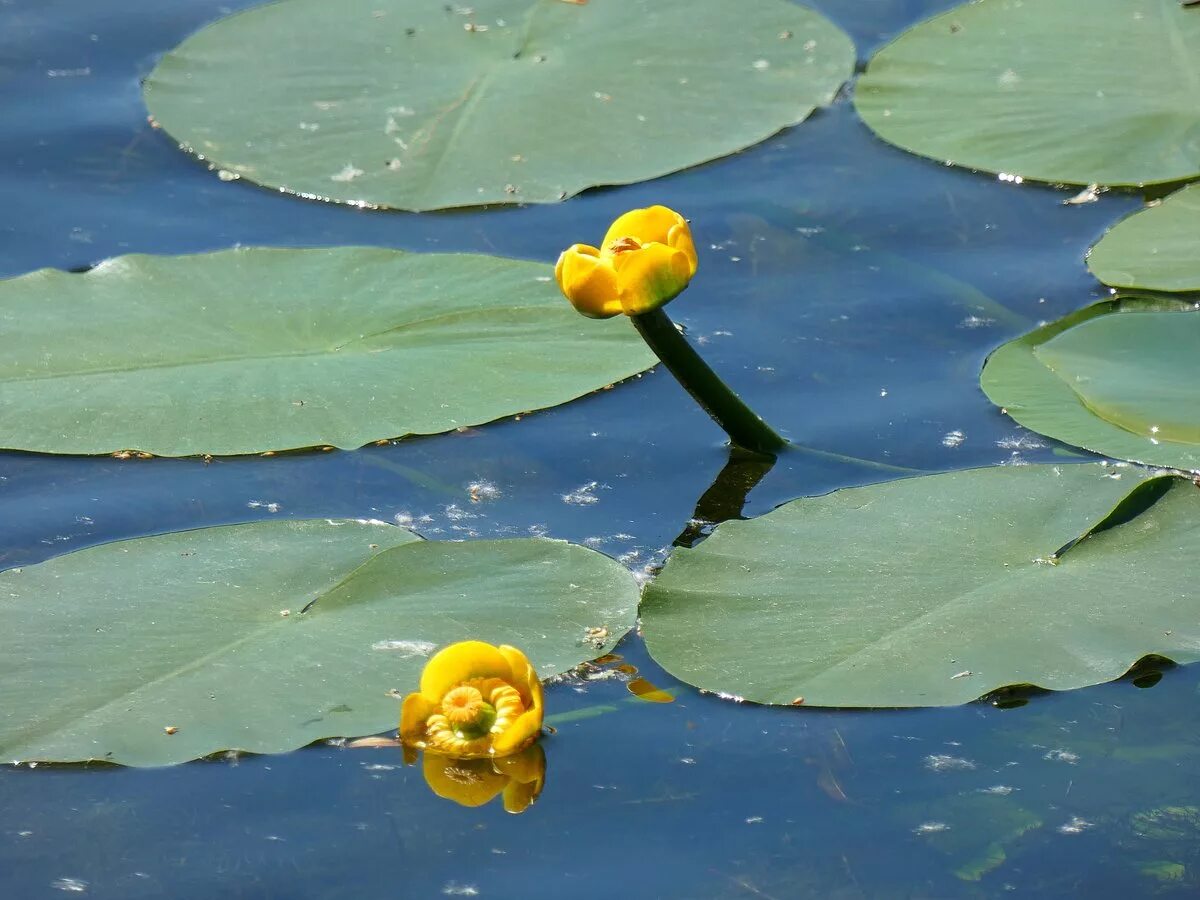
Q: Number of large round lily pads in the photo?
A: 7